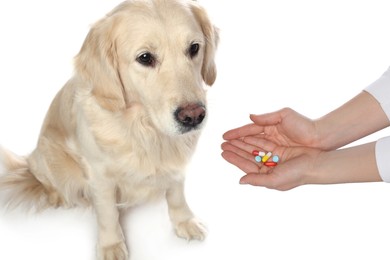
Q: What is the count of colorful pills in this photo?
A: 5